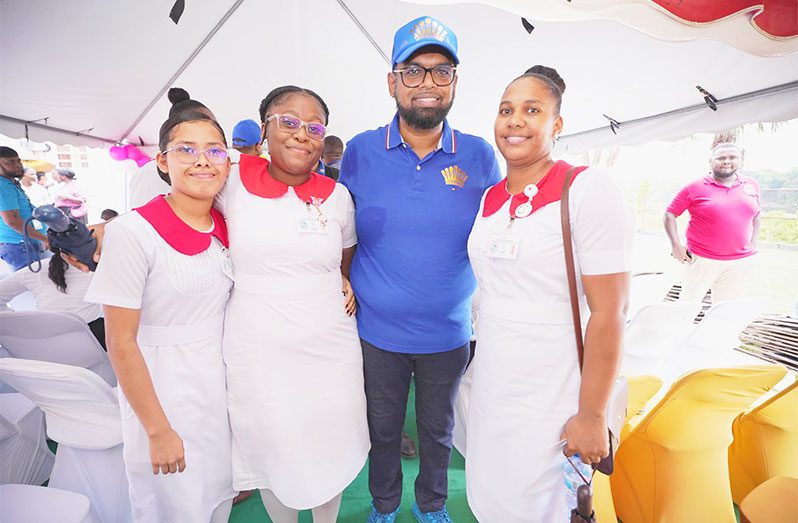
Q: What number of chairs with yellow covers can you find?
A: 4